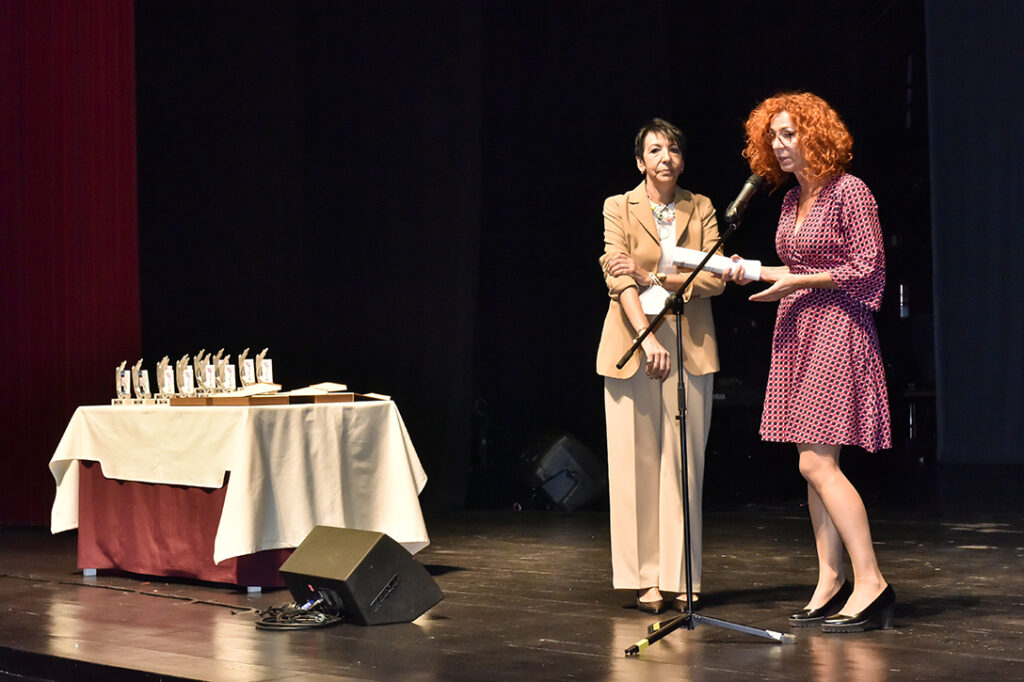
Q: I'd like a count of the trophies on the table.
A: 12